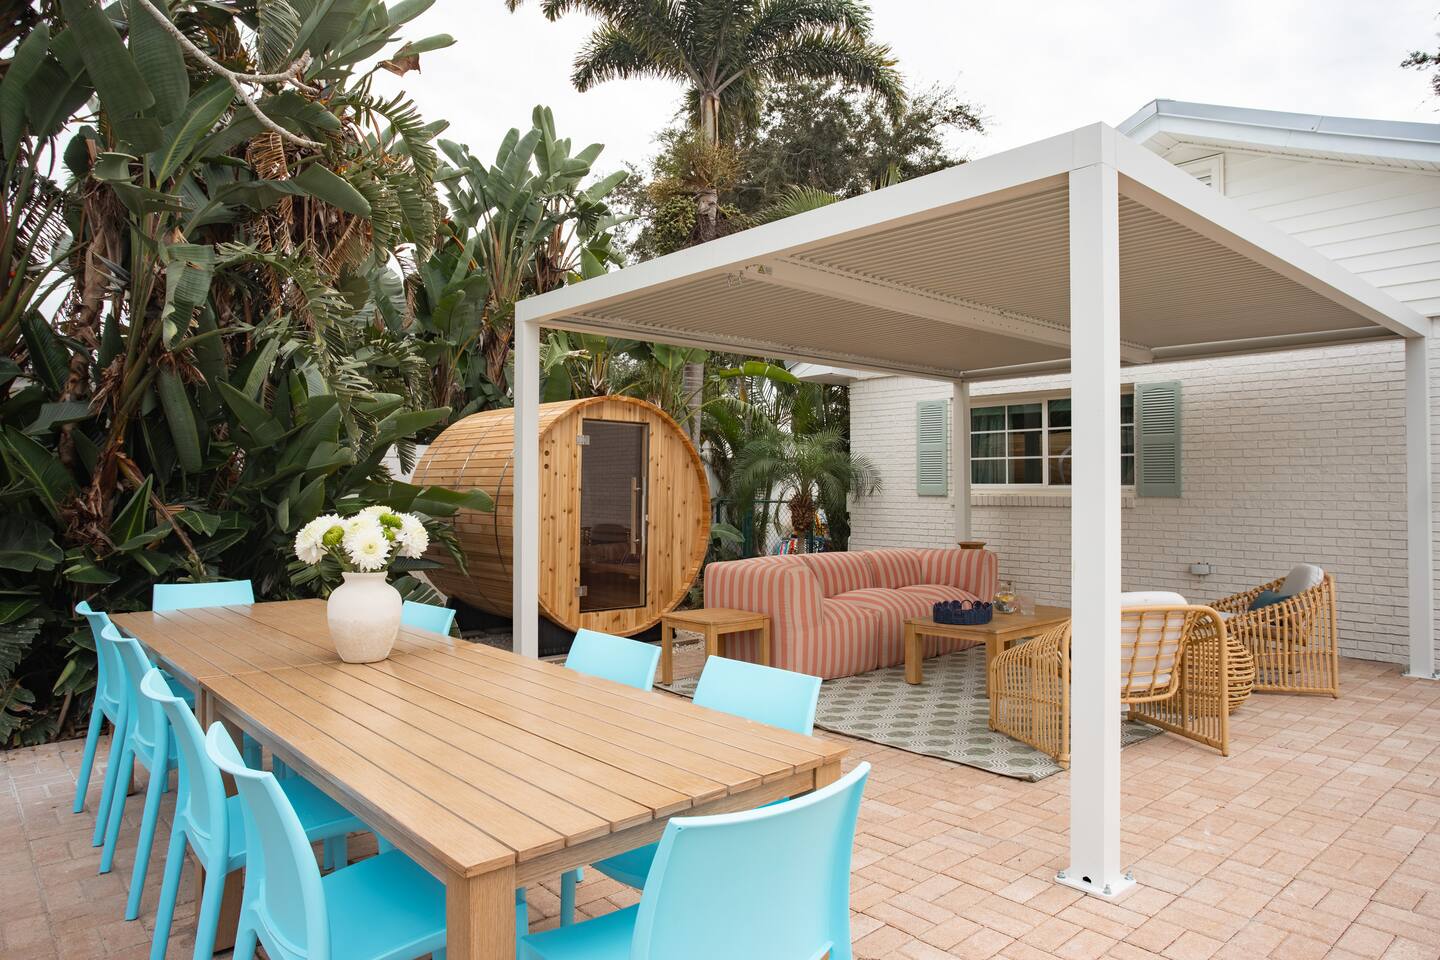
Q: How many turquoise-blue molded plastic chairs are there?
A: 9